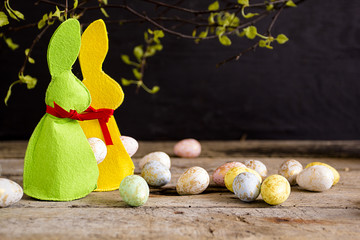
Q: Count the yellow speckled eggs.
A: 3